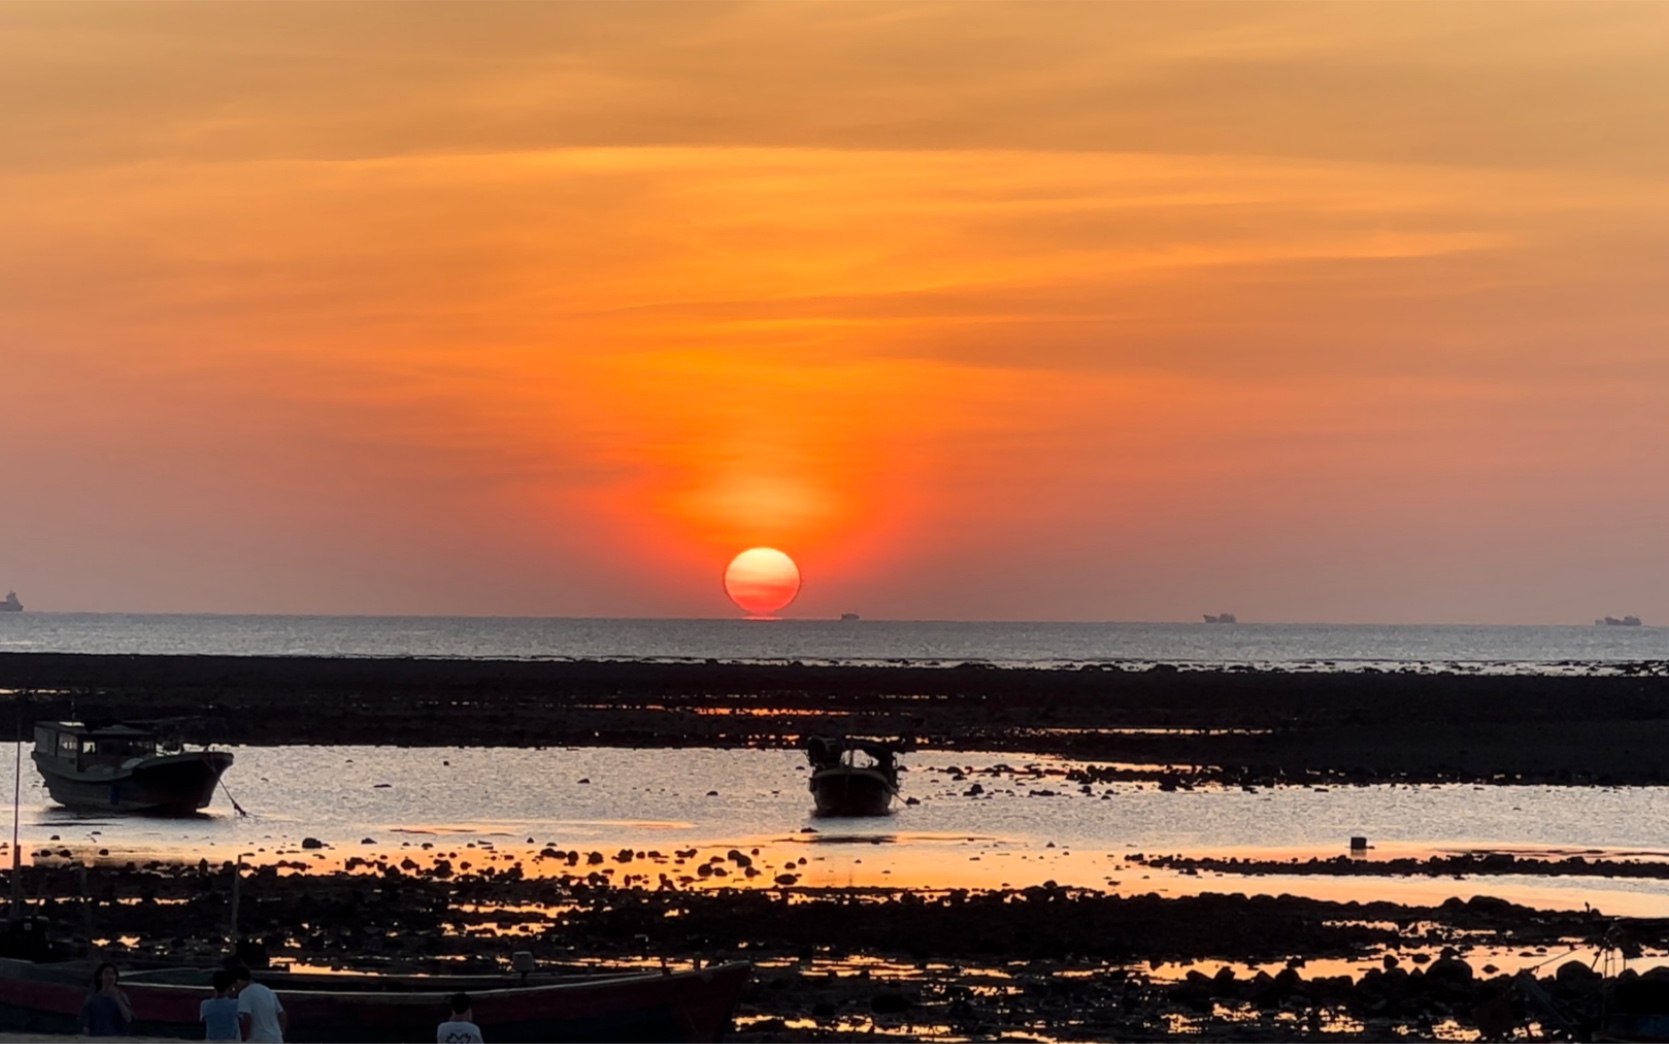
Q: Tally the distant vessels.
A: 4